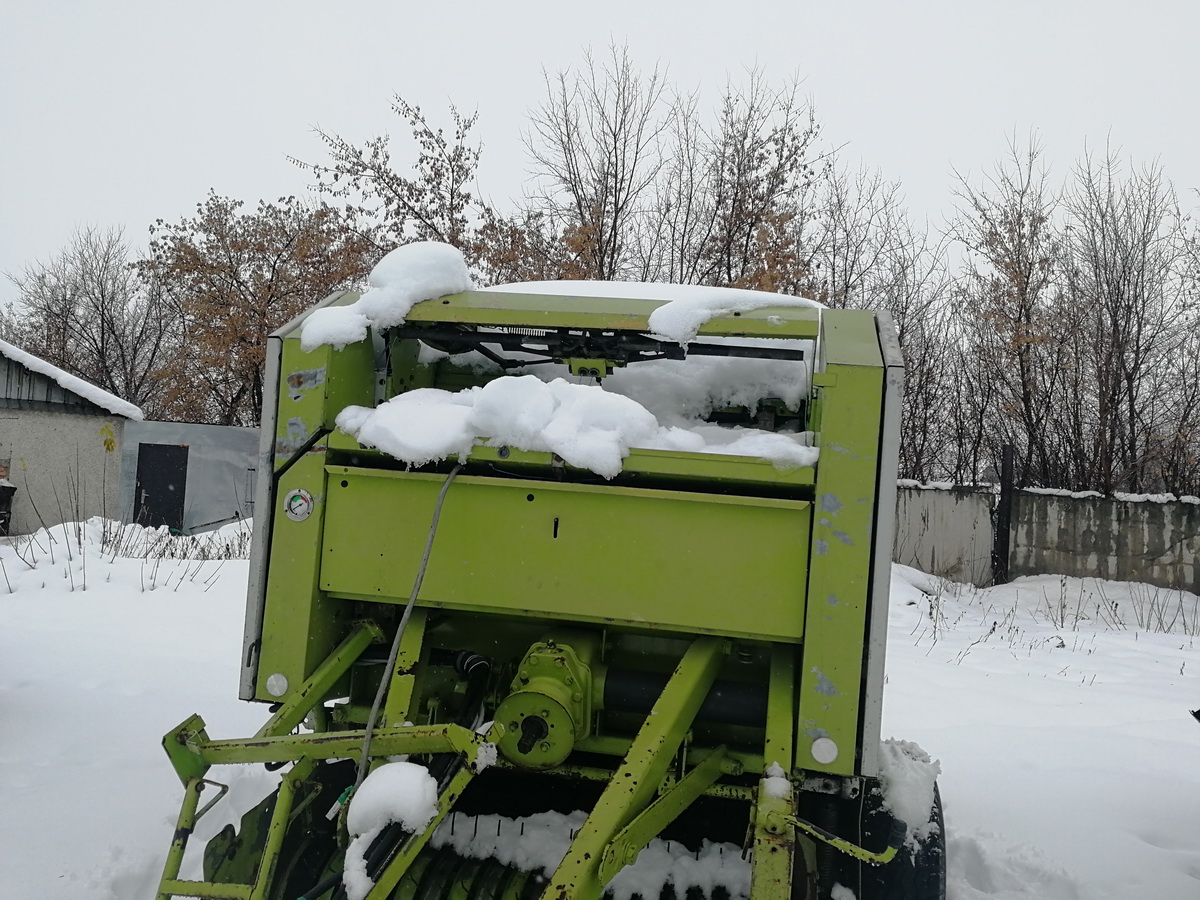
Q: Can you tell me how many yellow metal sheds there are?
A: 0